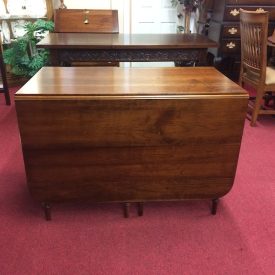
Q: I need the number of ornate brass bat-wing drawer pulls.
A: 4